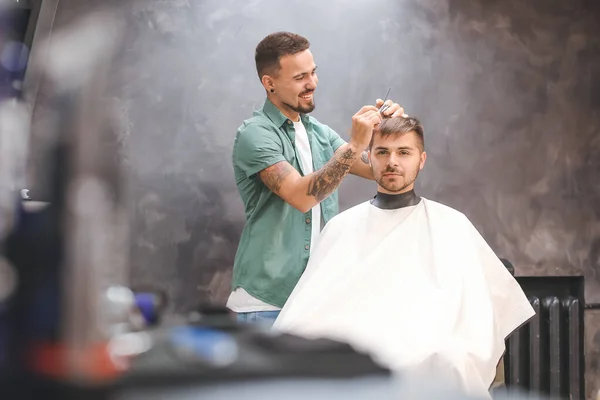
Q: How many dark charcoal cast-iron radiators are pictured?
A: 1